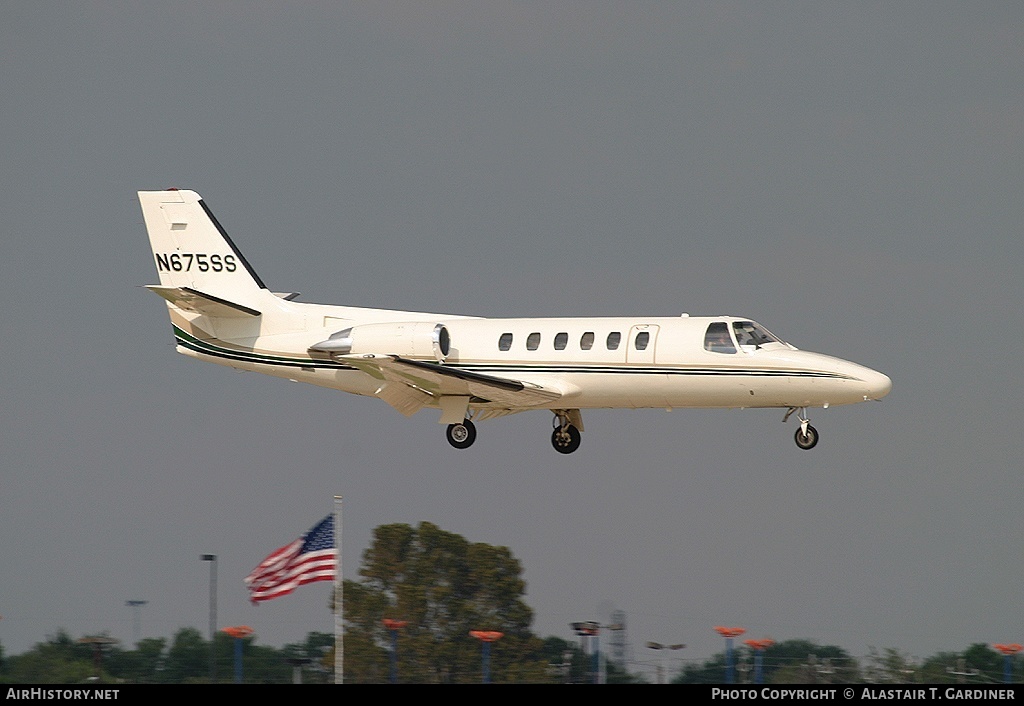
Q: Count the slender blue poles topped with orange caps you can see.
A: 6